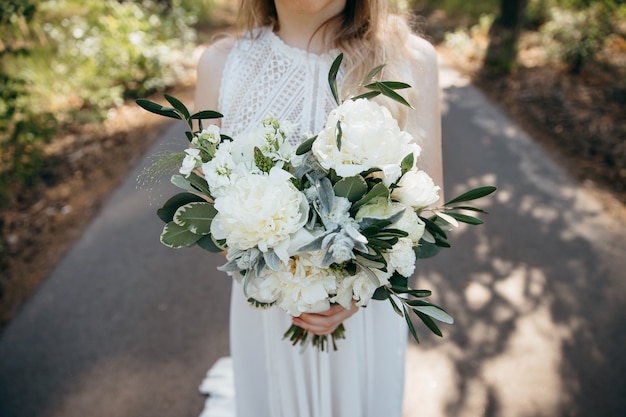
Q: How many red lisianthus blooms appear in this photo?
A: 0